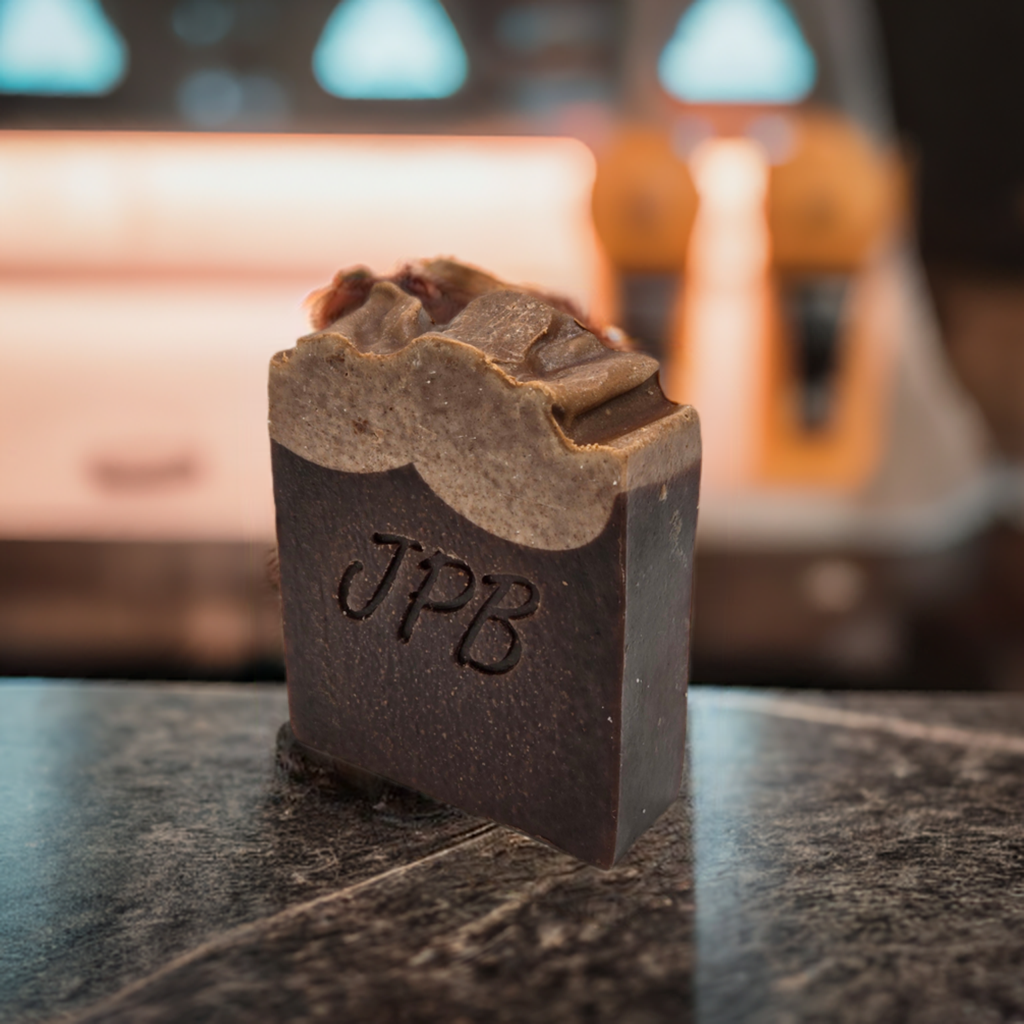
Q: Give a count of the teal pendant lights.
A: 3